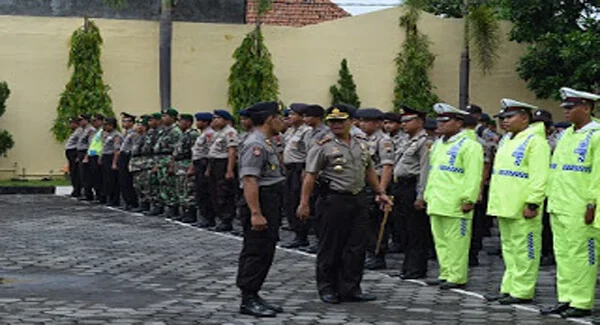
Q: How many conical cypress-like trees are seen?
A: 4